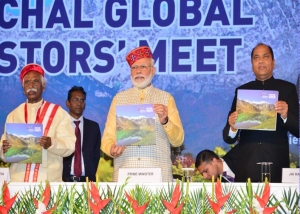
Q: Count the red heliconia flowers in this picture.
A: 7